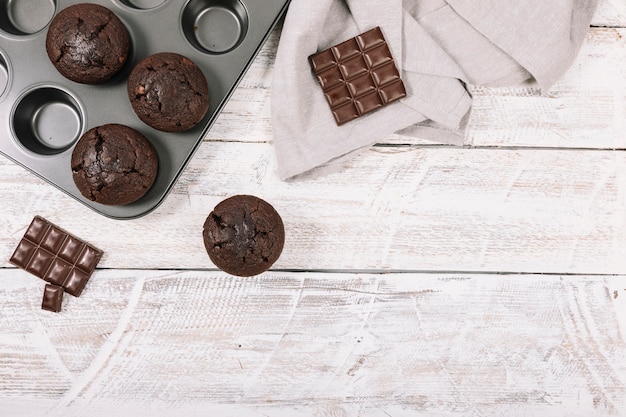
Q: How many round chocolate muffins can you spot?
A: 4